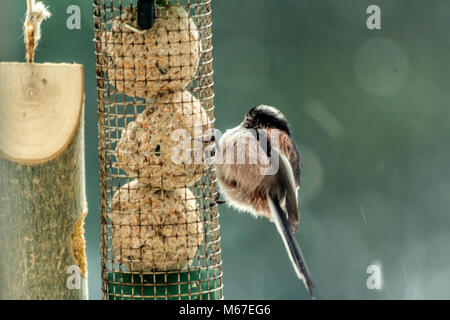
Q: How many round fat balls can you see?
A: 3